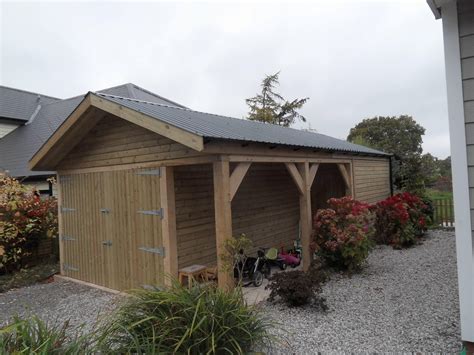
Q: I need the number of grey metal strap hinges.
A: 8